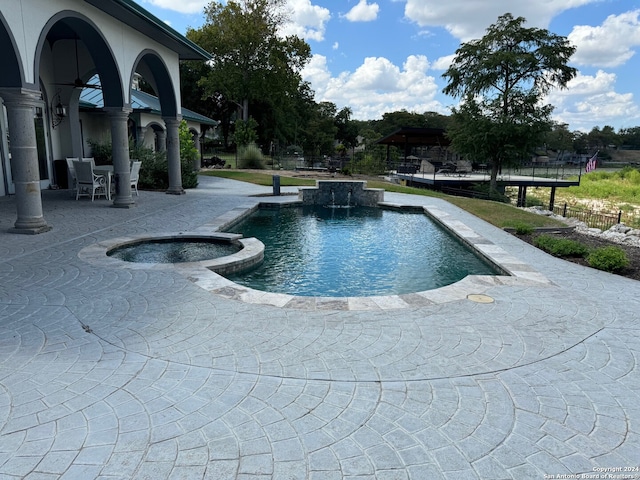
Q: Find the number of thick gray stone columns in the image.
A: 3